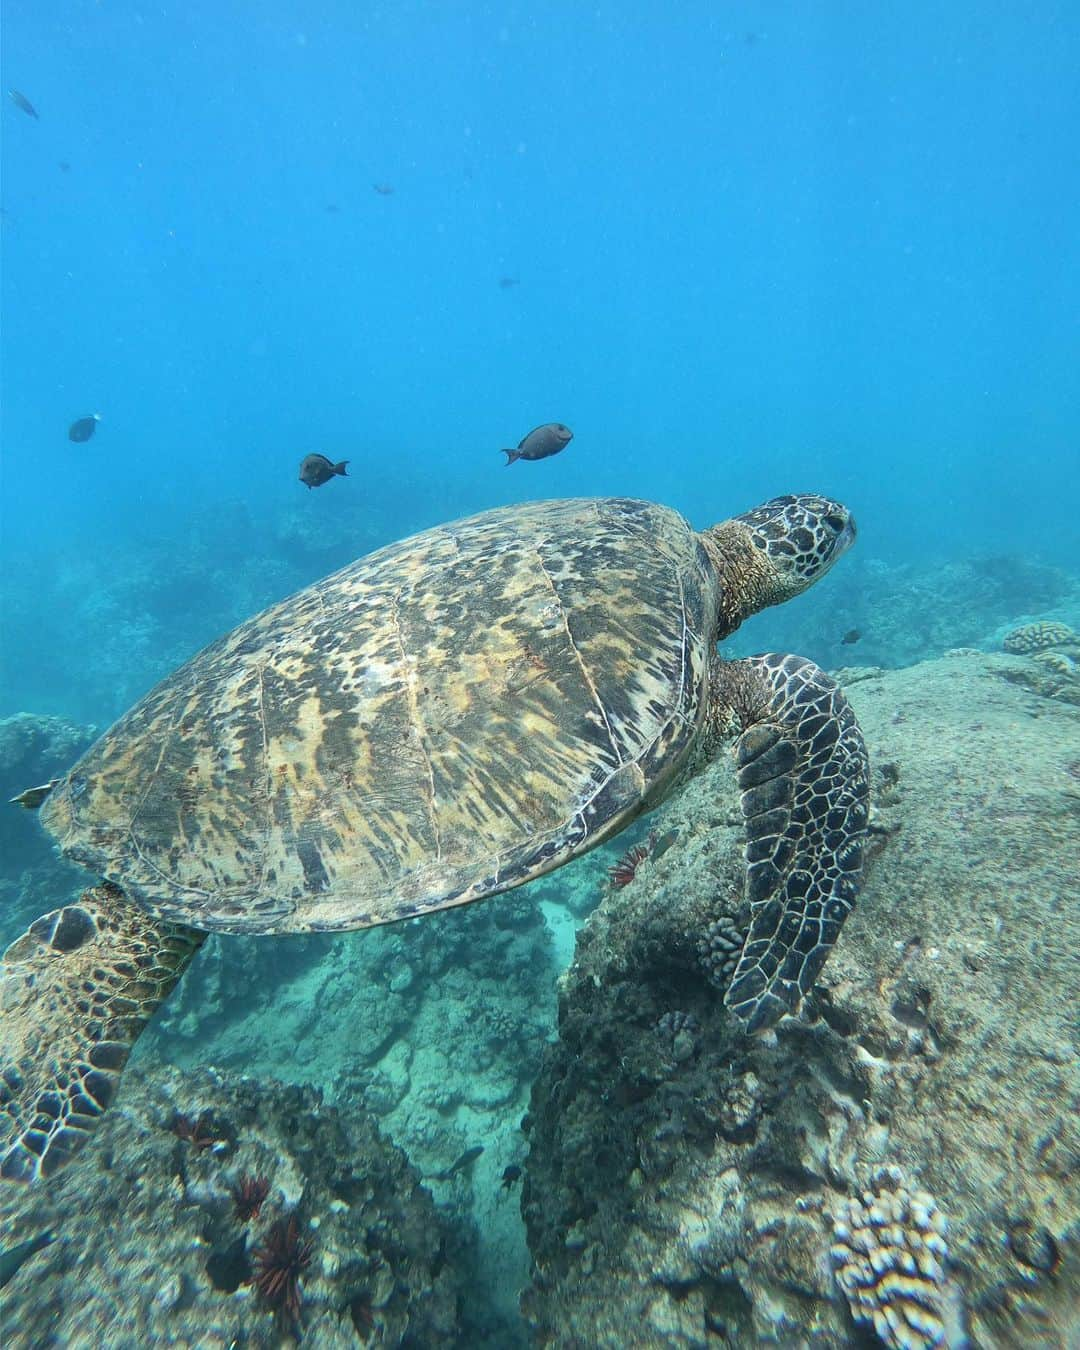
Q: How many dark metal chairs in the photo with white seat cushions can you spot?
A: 0